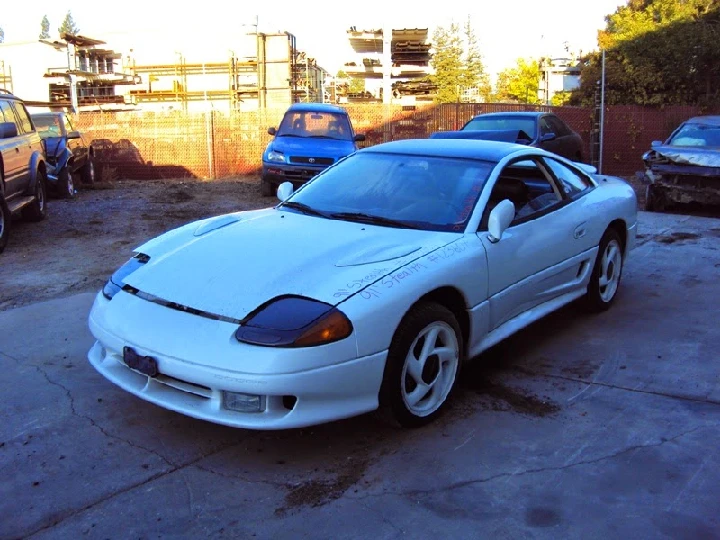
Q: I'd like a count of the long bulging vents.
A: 2